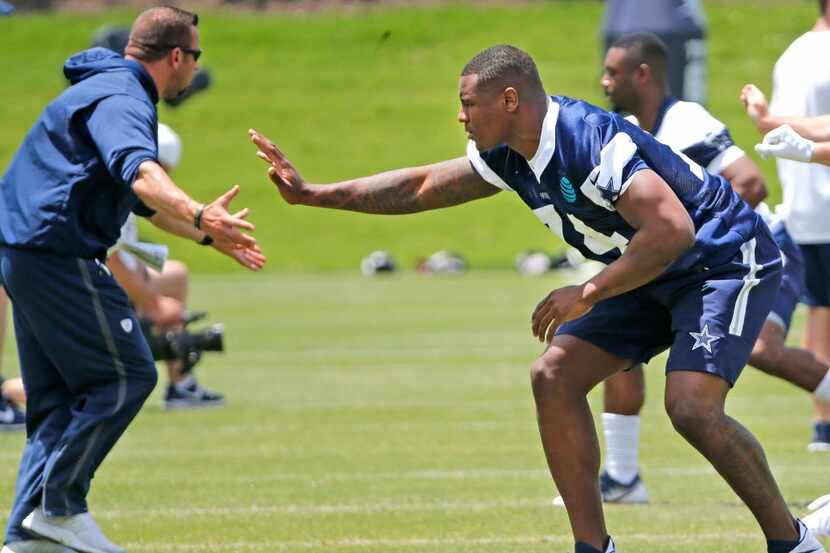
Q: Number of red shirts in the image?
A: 0